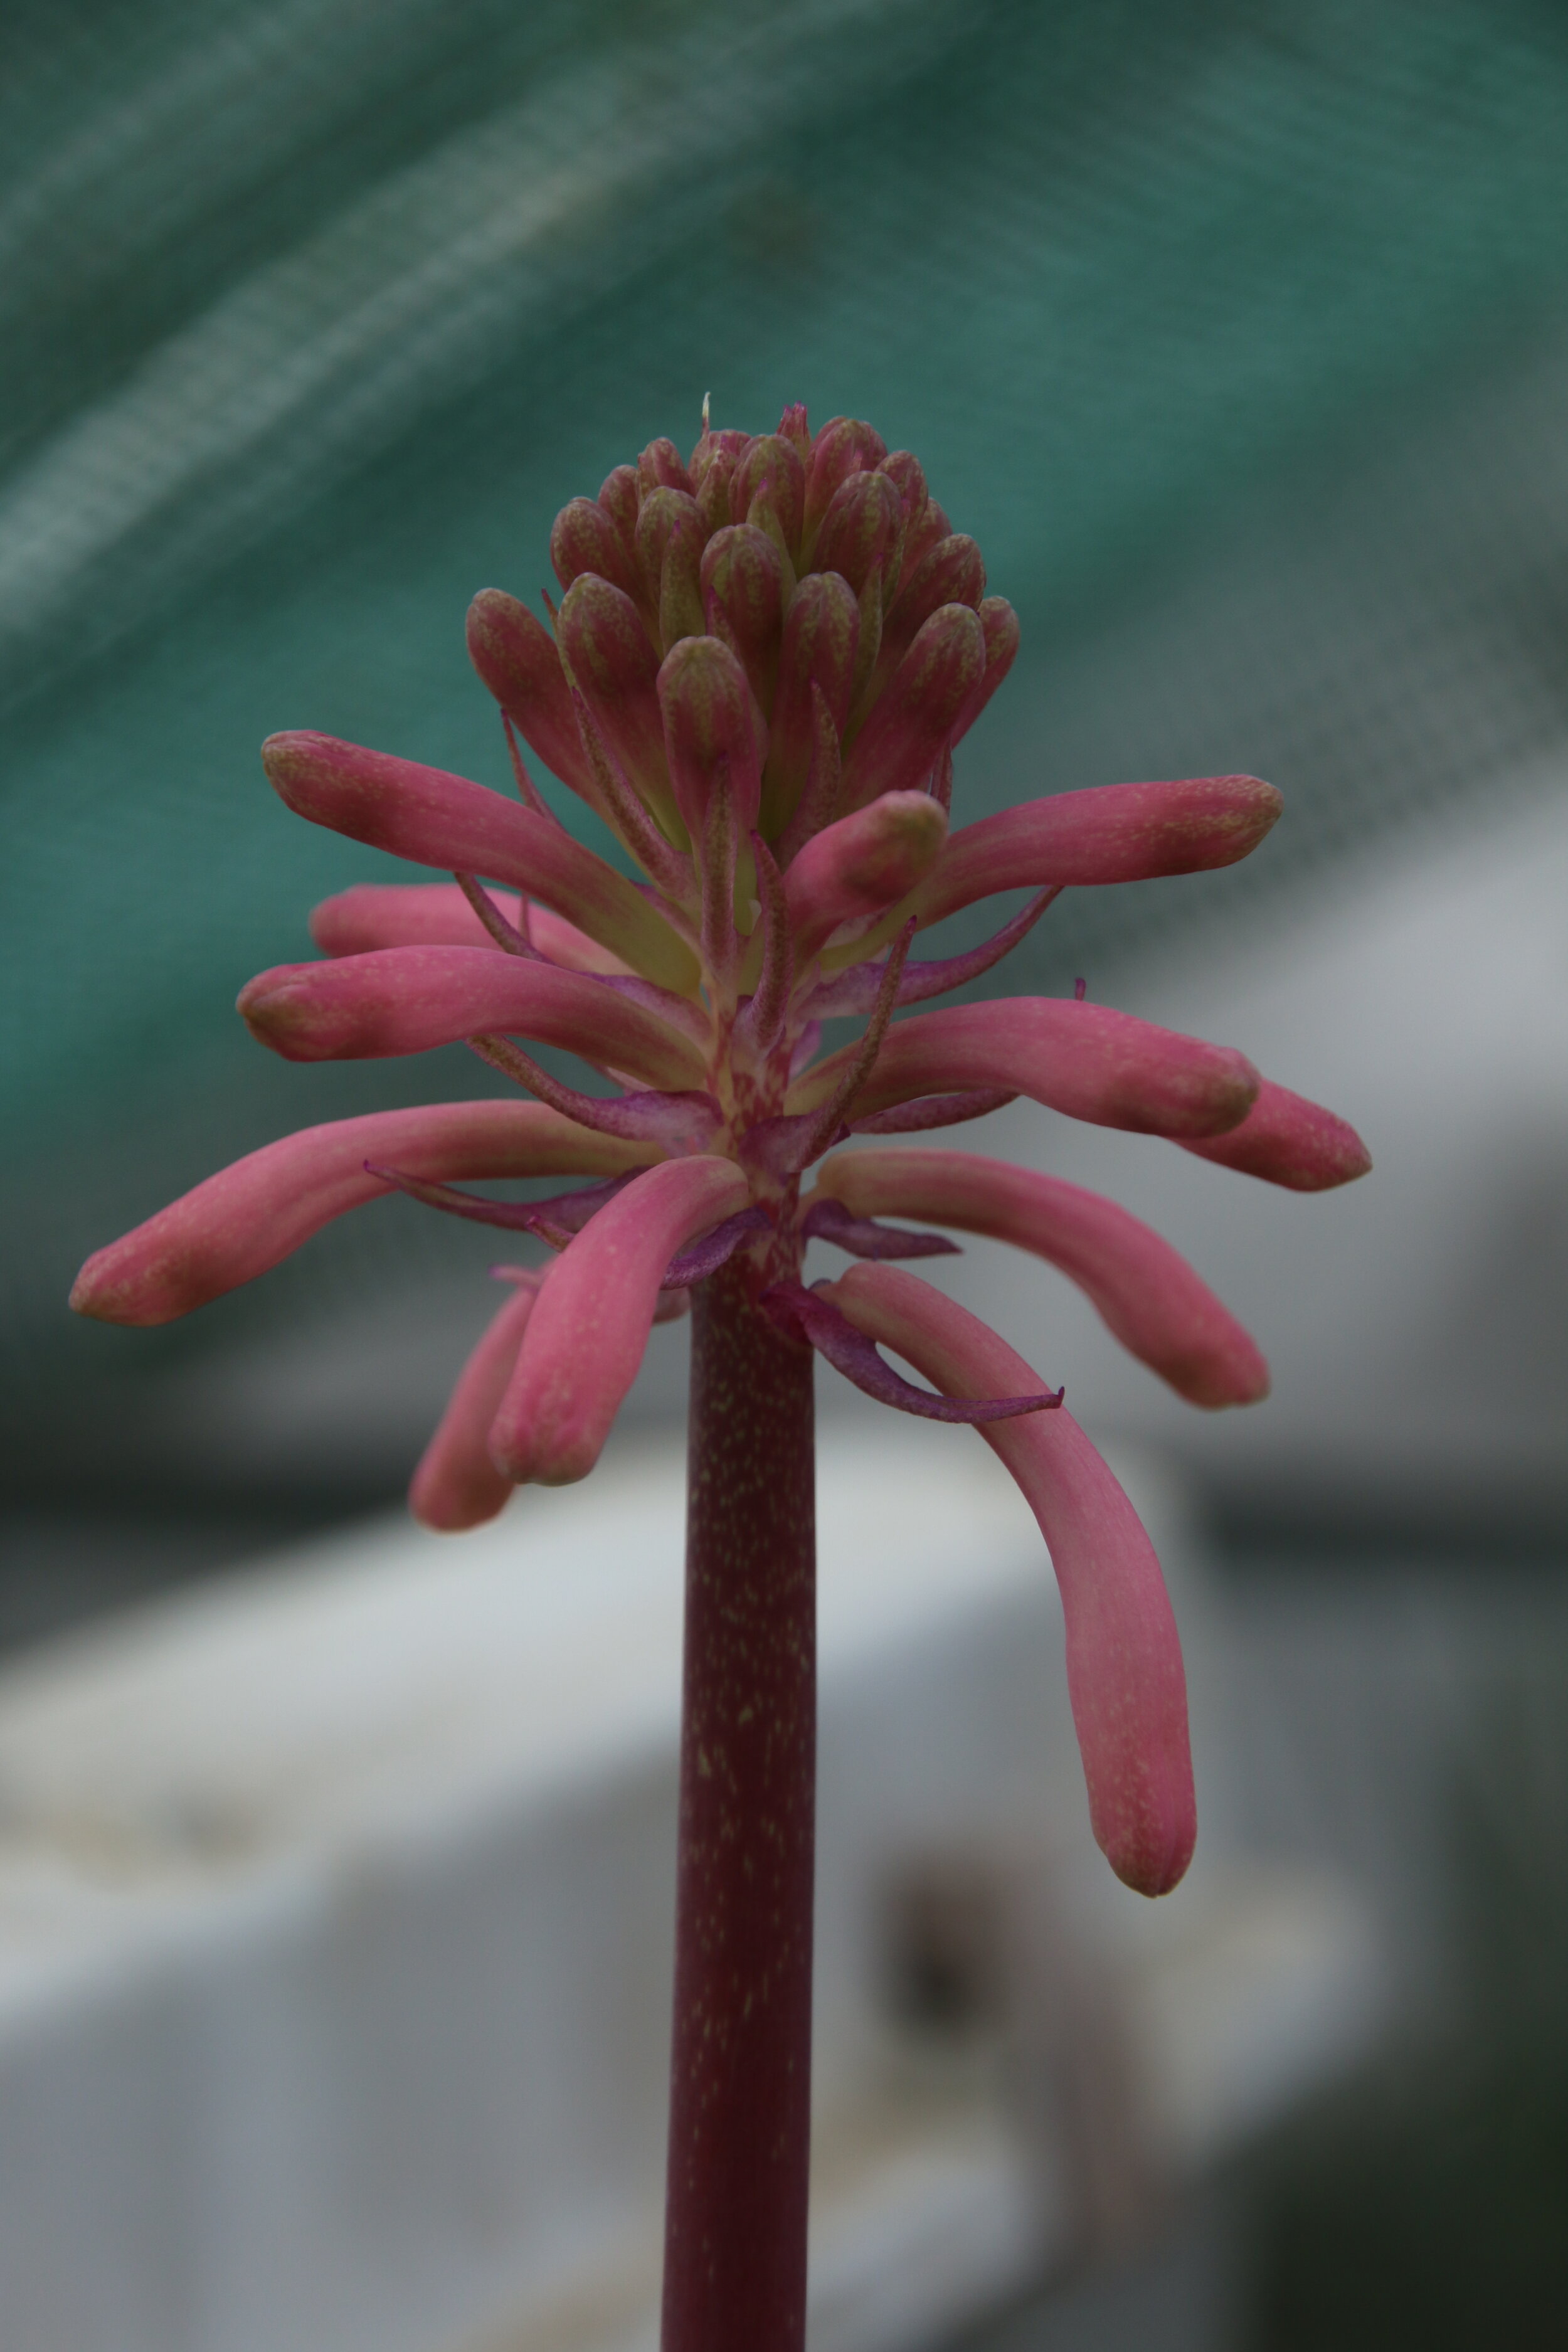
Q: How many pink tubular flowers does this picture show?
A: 12